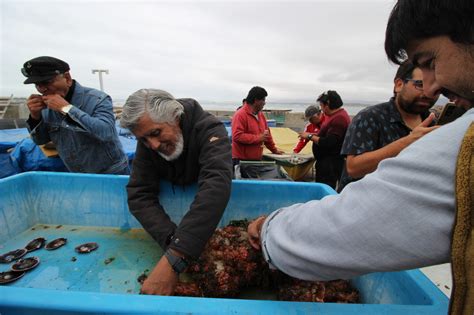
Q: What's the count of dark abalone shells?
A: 6